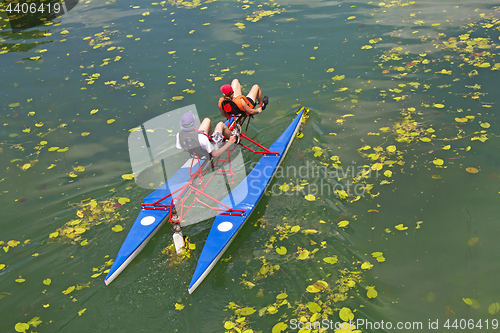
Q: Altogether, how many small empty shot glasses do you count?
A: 0